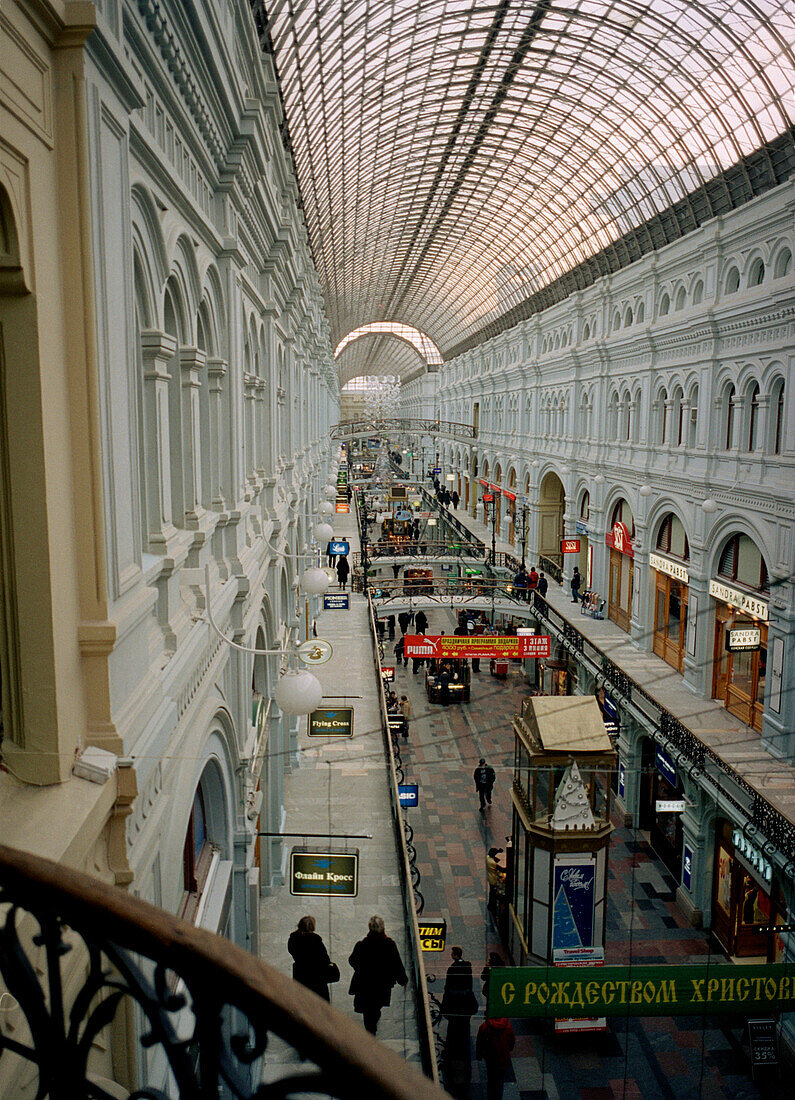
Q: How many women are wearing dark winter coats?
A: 2